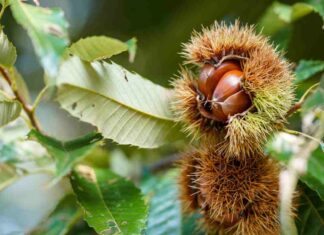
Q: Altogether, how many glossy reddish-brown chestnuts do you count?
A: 3